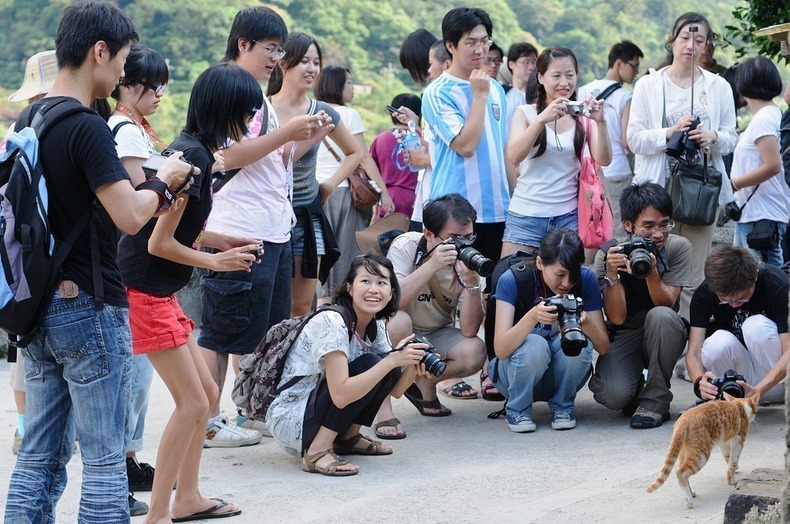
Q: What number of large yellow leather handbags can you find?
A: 0